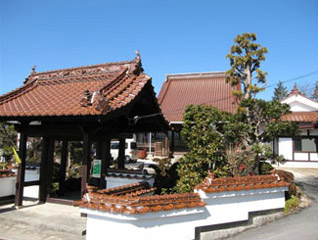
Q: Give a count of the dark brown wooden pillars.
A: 6